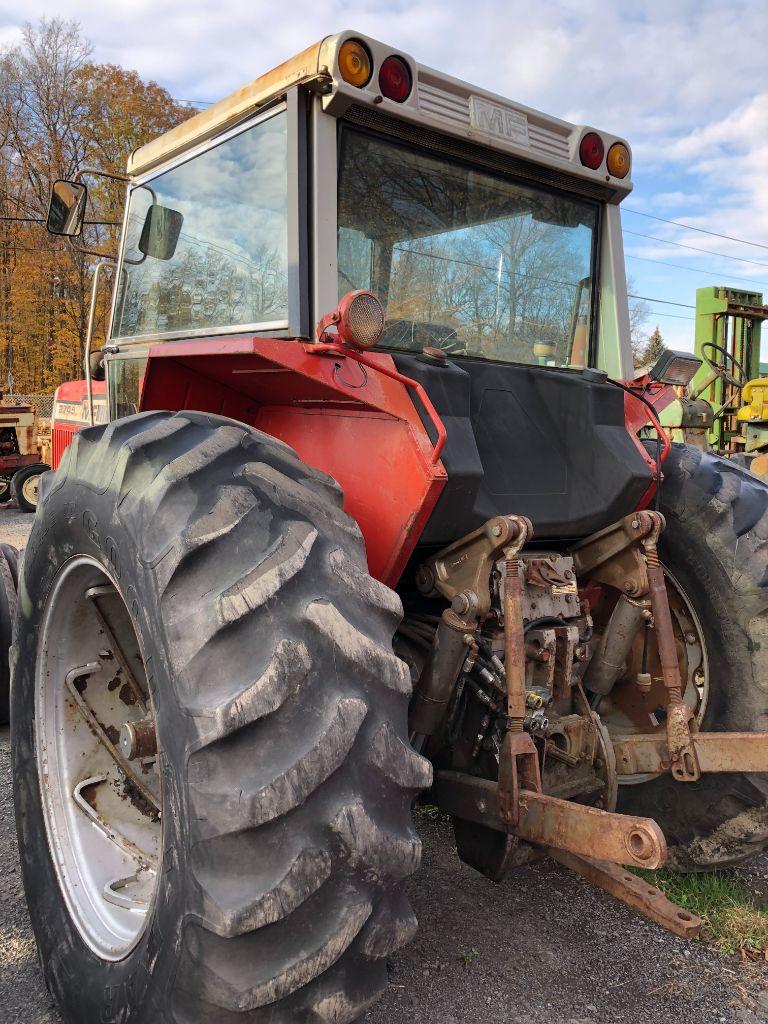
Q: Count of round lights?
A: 5